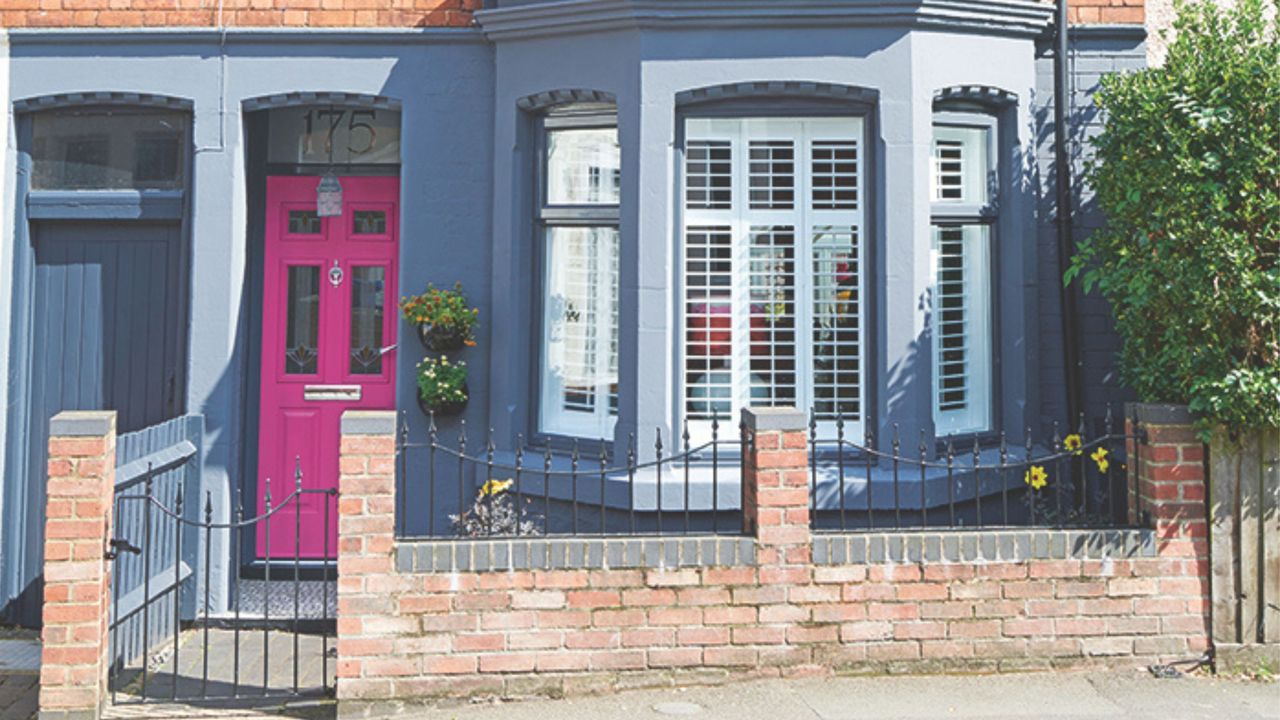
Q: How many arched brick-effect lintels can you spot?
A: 5